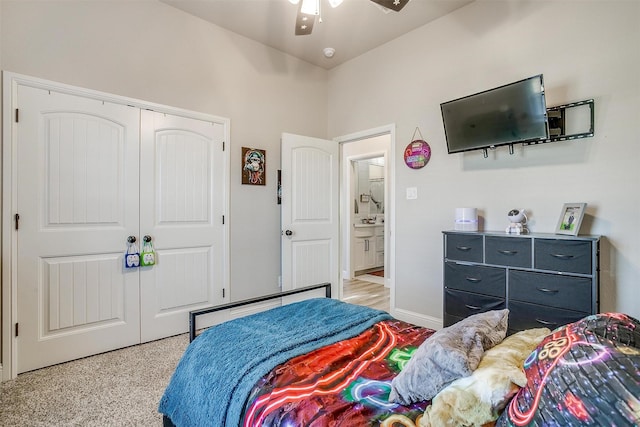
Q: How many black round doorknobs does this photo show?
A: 3